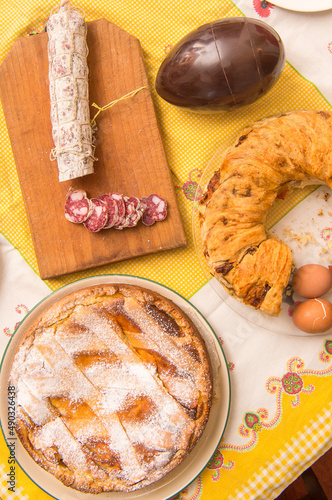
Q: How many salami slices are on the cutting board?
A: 7